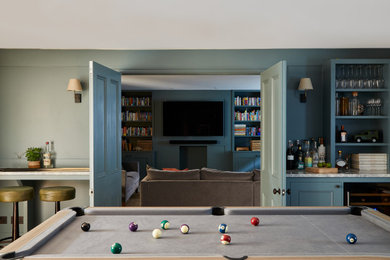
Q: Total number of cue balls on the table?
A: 1